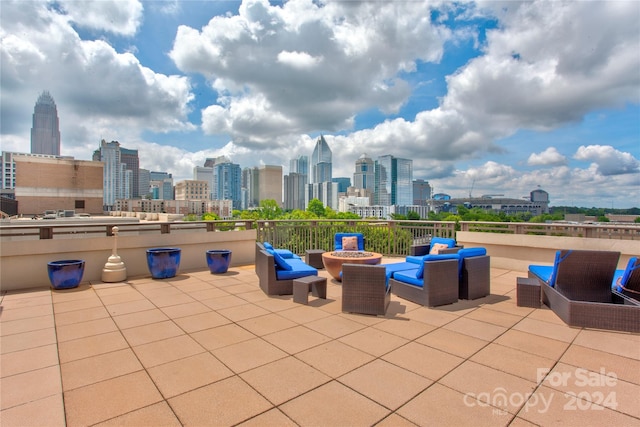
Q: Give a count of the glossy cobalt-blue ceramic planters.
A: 3